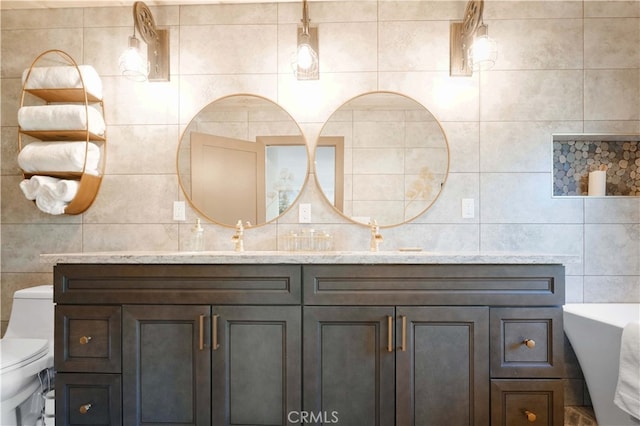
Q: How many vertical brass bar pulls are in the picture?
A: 4